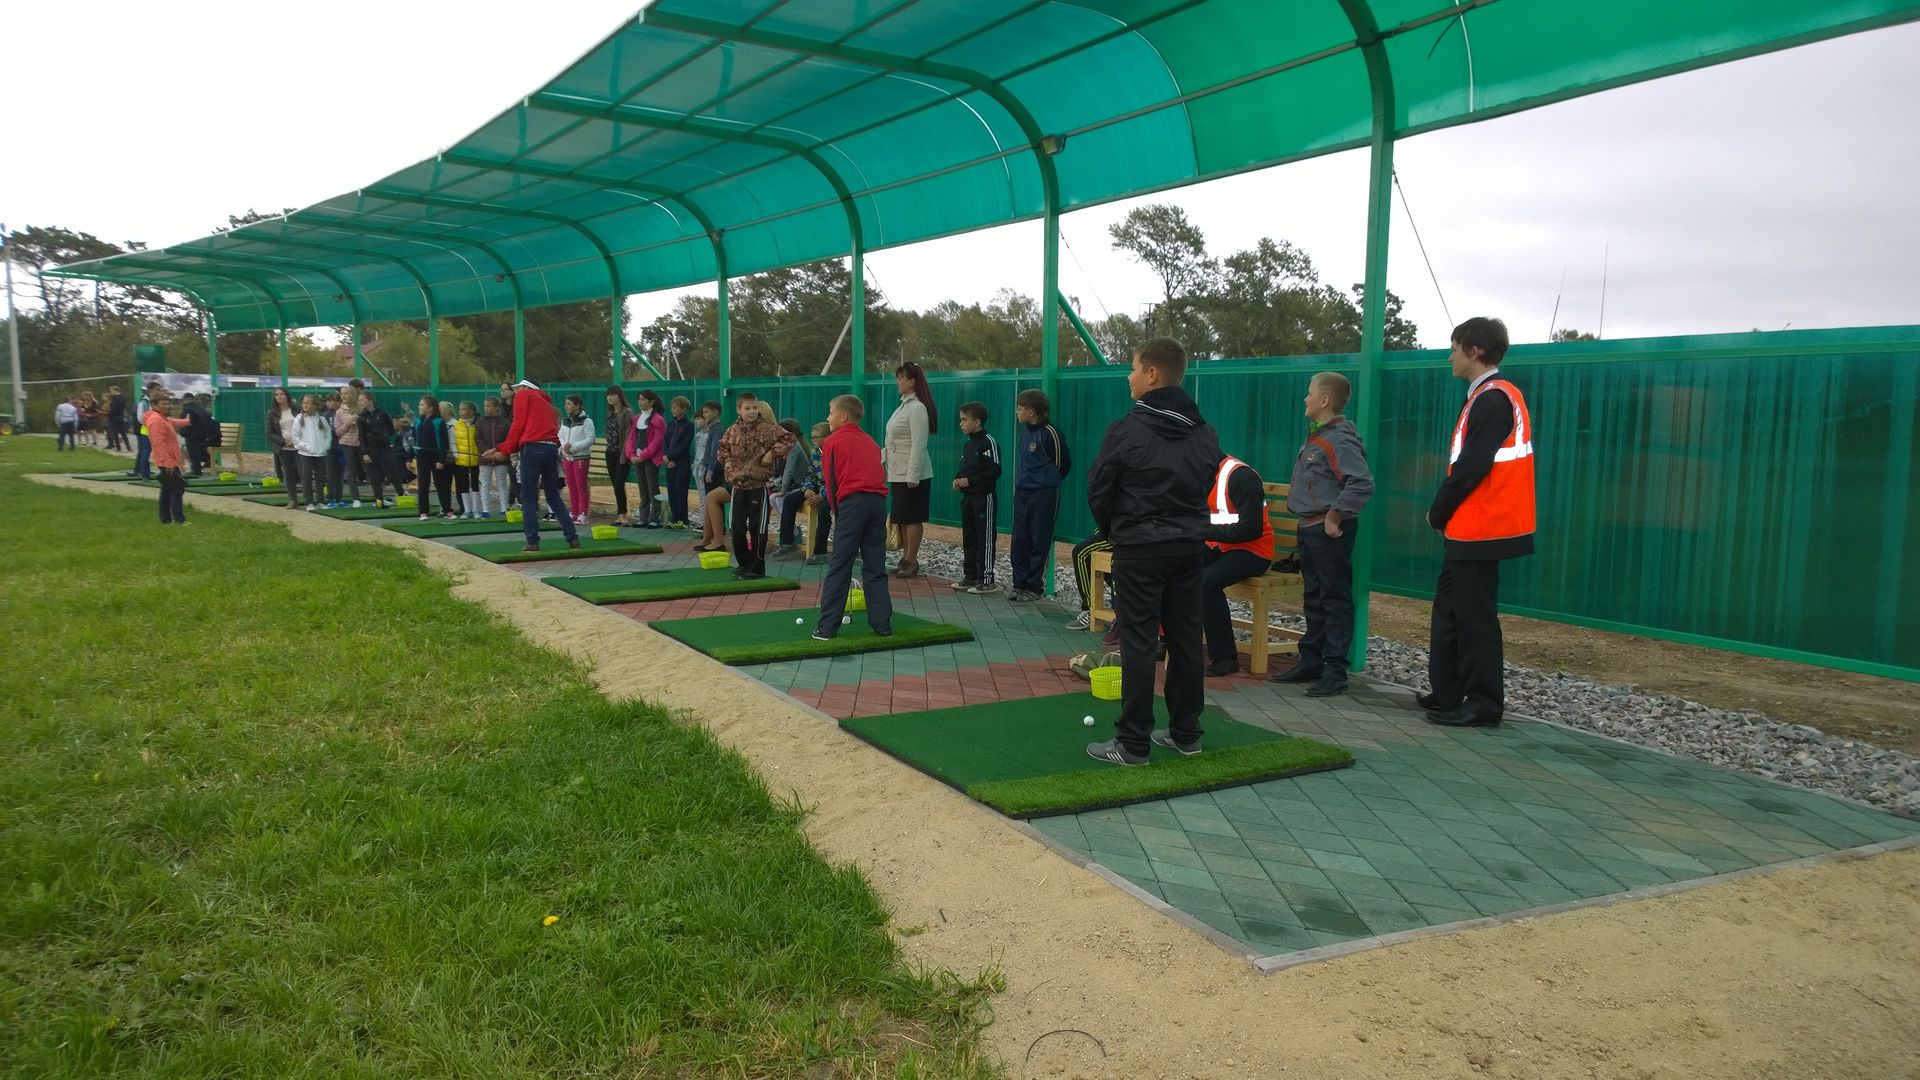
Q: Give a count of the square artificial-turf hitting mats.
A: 10